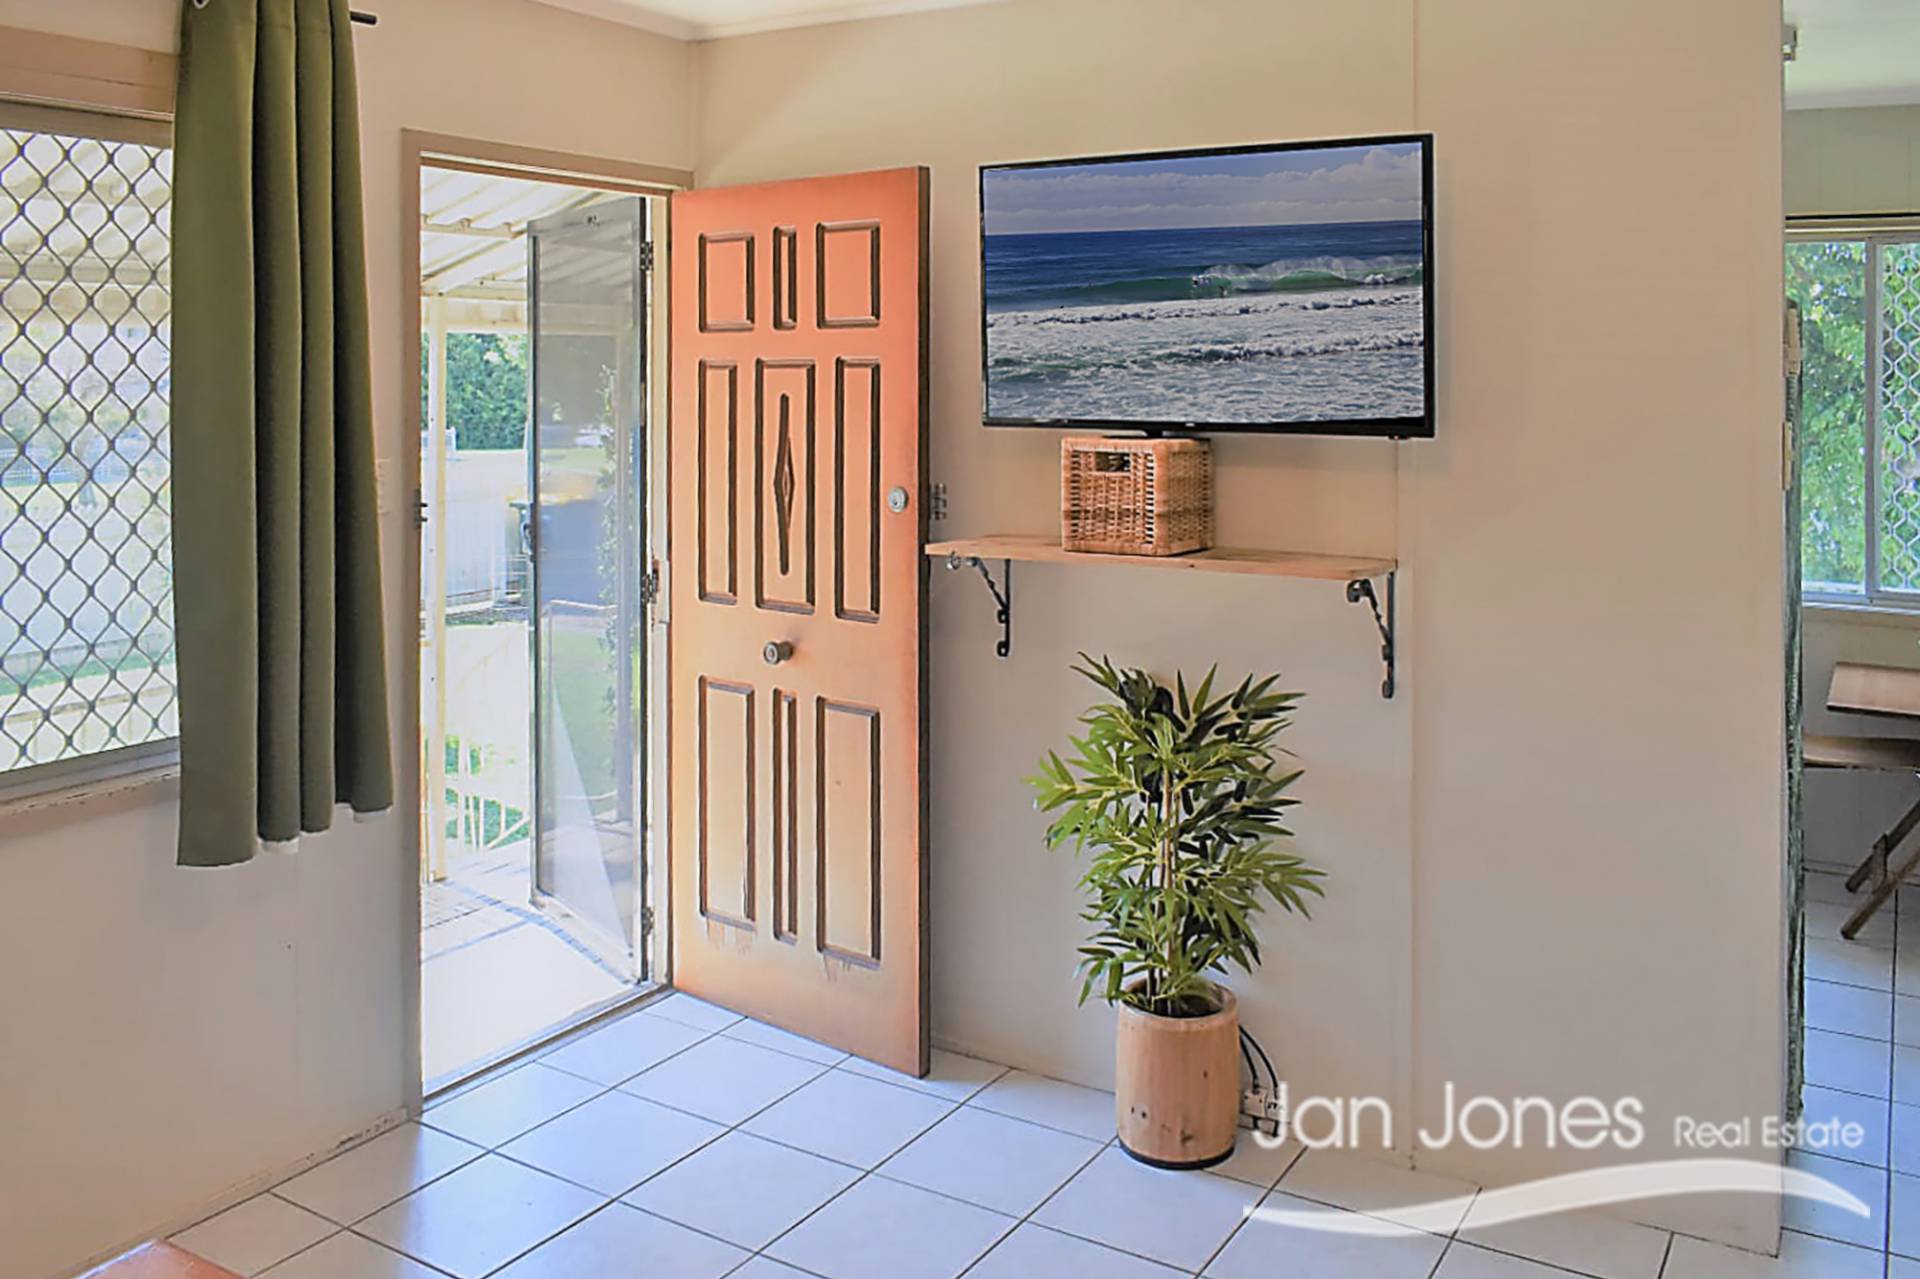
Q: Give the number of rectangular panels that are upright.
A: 9